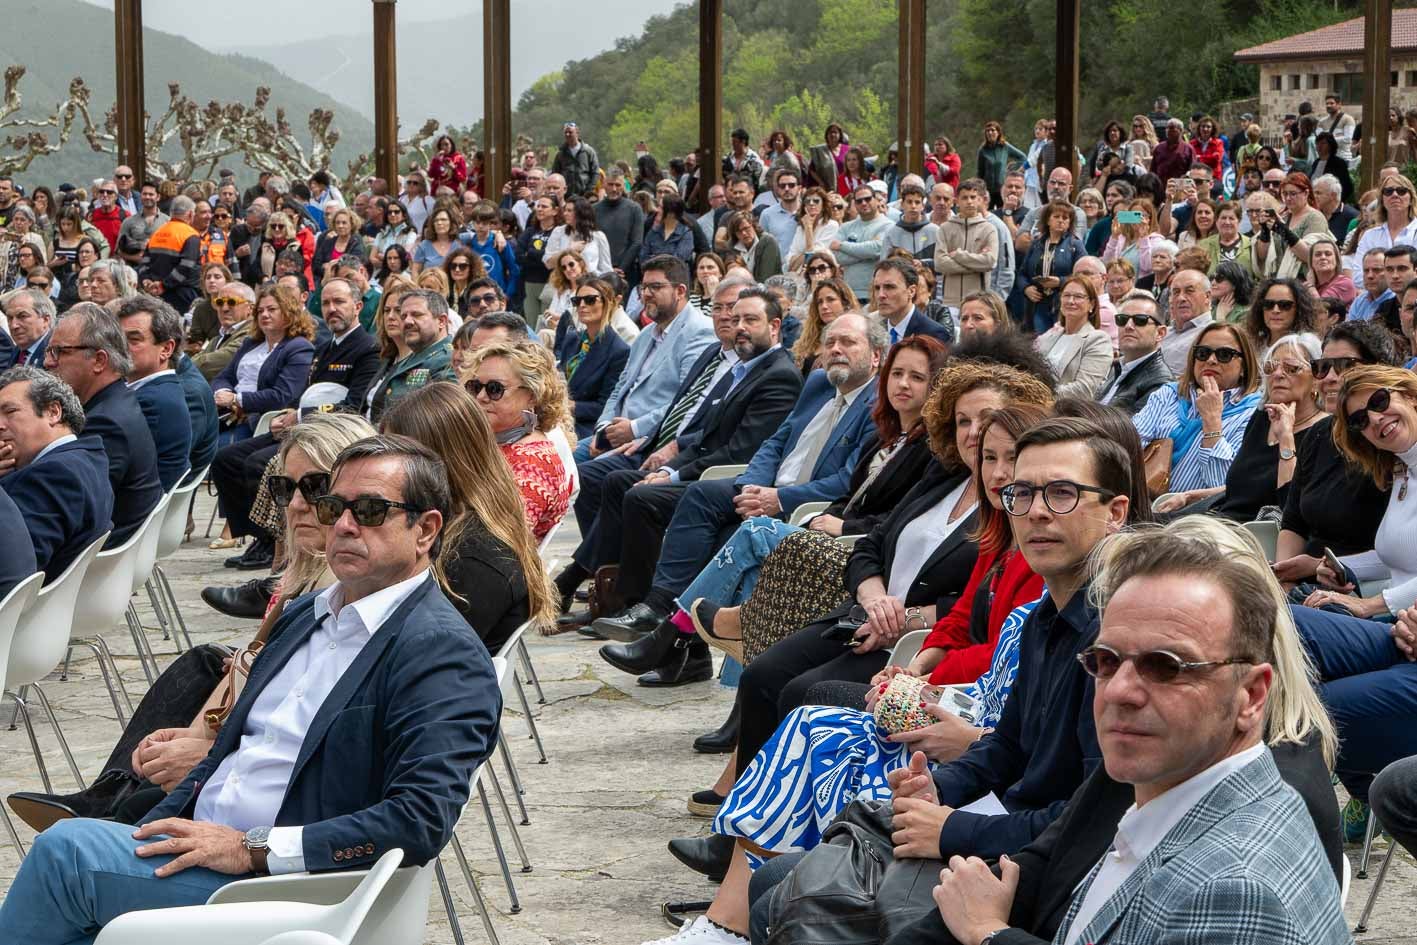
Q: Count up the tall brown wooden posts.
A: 7